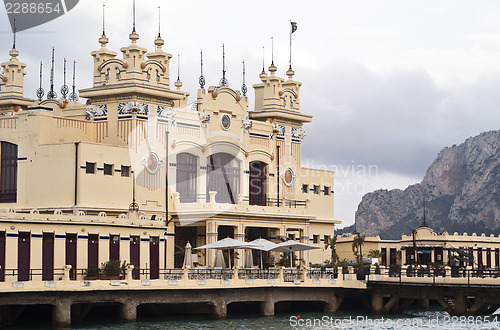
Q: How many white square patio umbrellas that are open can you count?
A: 3